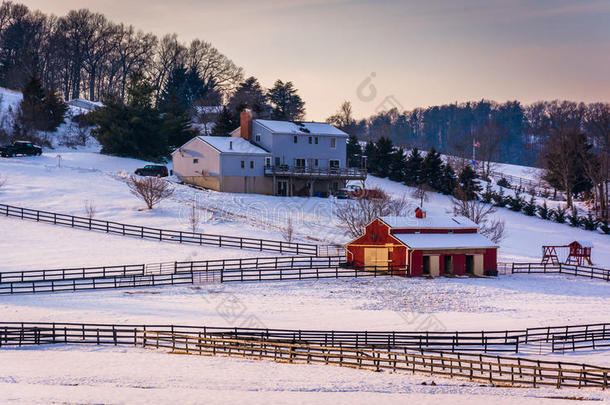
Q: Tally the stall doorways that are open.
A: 3